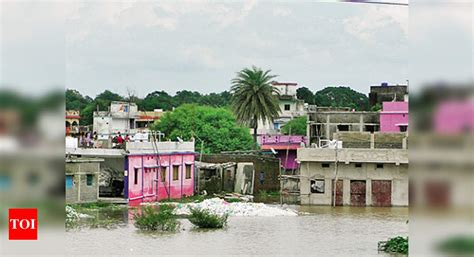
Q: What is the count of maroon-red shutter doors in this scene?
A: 3